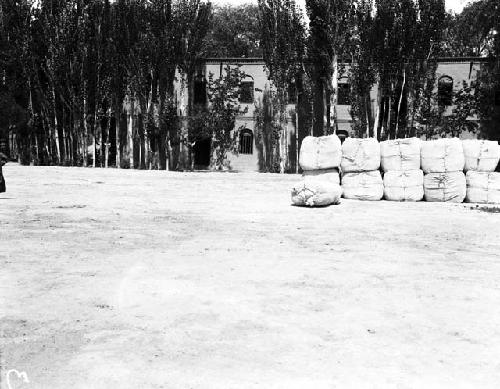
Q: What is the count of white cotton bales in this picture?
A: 11